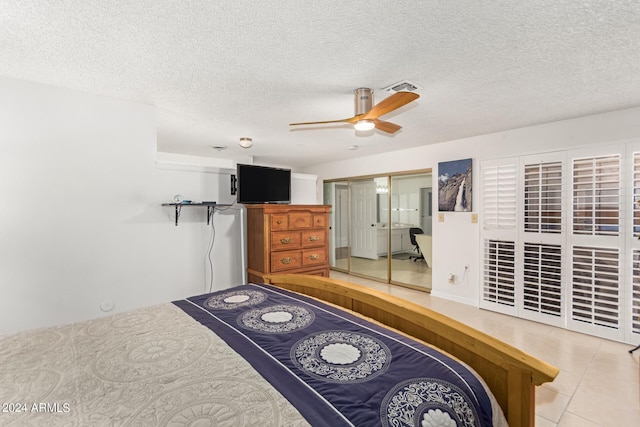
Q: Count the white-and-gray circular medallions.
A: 4